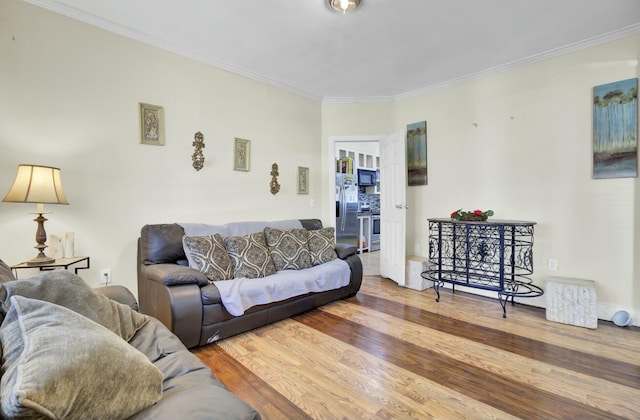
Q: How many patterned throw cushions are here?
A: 4